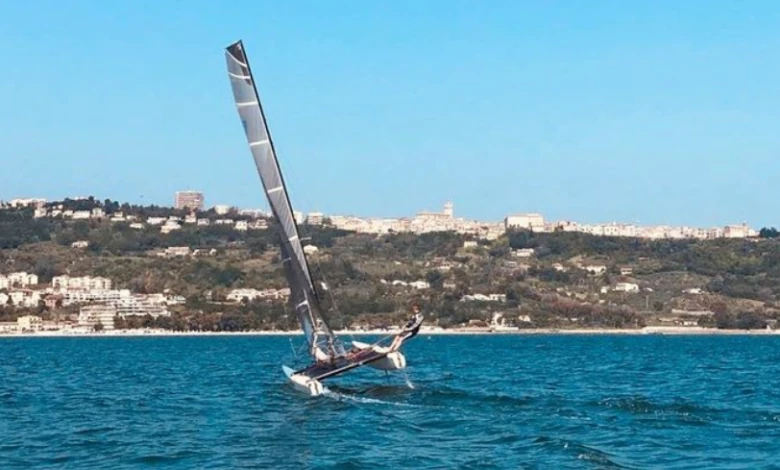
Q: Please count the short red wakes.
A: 0